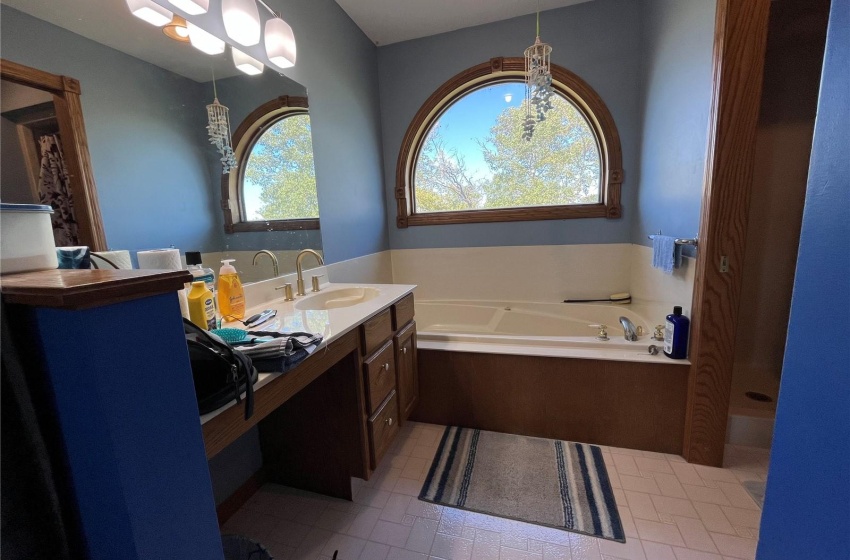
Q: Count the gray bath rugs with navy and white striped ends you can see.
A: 1